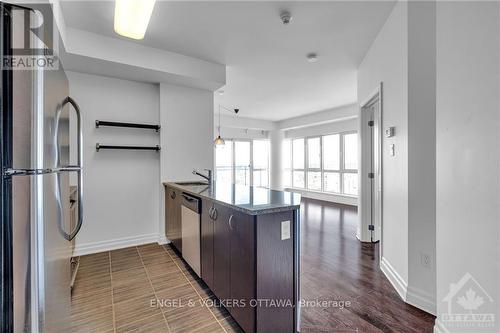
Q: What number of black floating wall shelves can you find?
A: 2